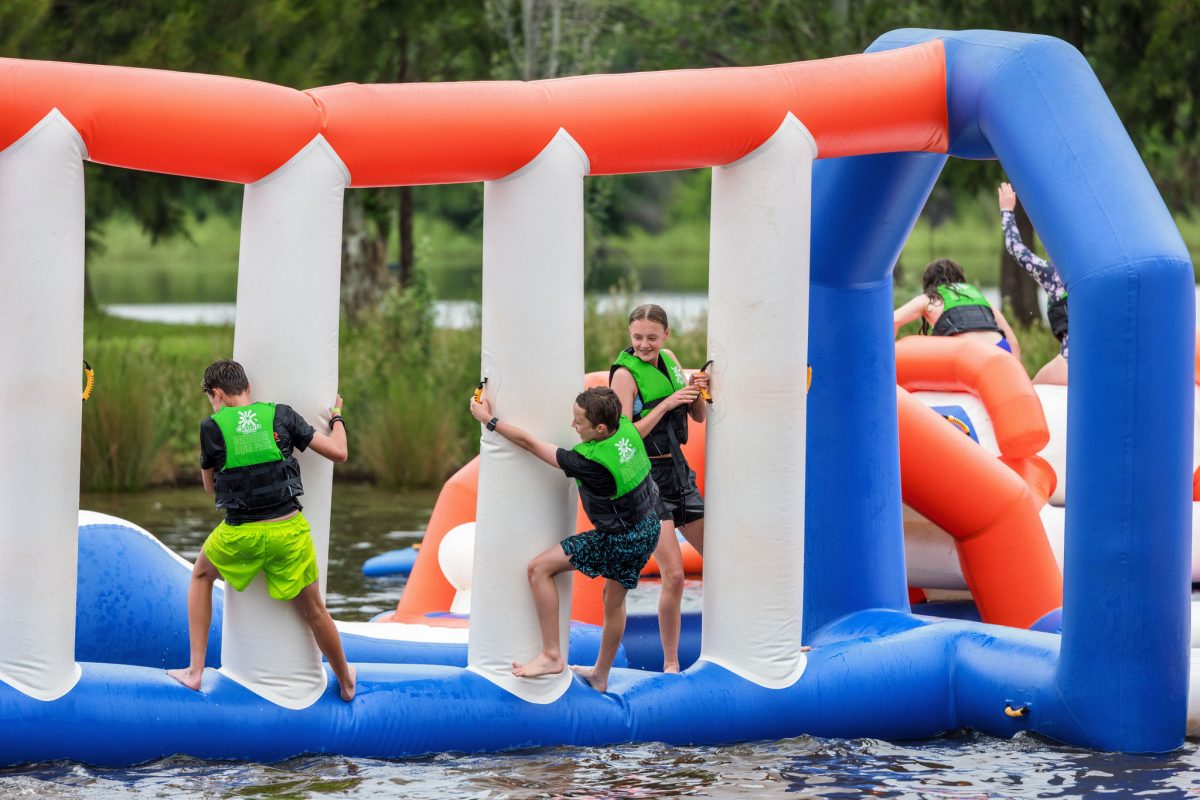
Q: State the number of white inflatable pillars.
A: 4